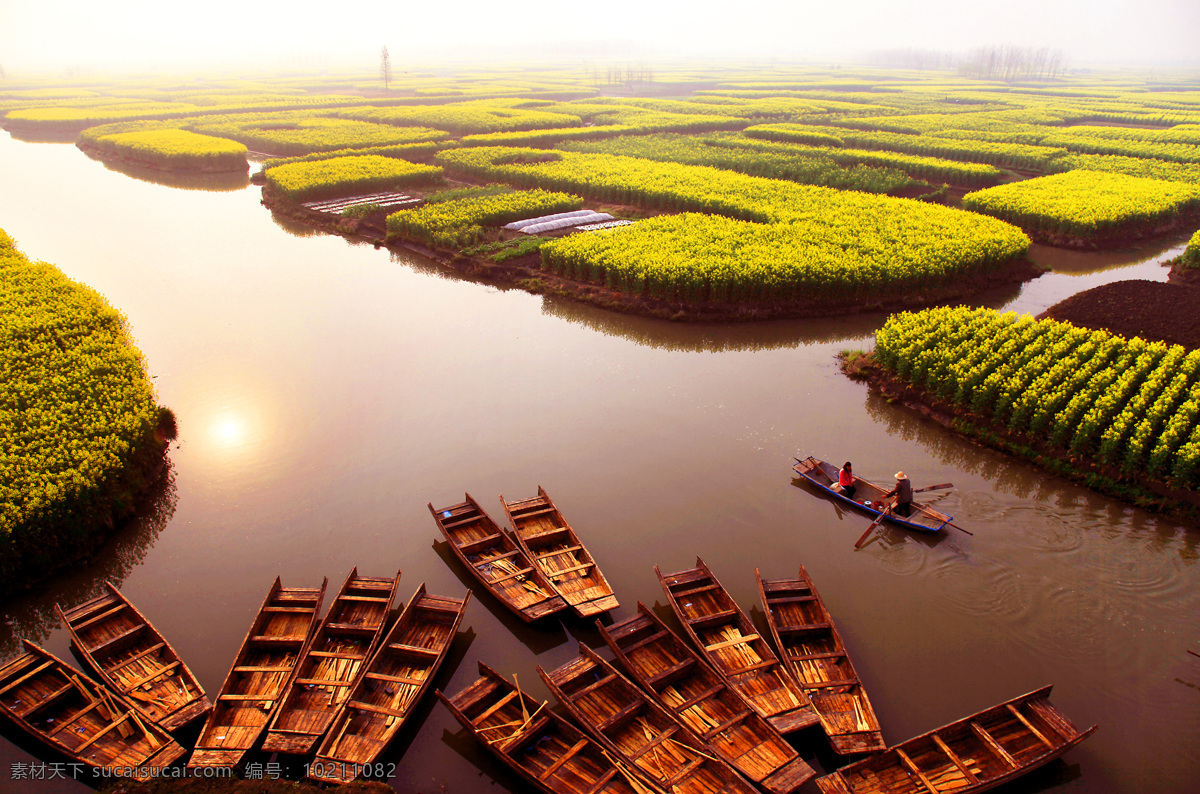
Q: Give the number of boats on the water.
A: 14